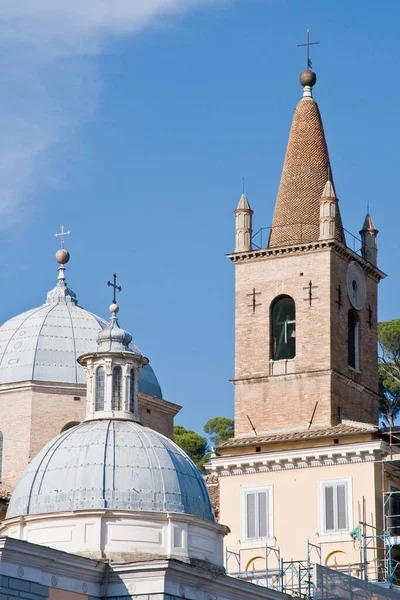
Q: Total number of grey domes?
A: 2